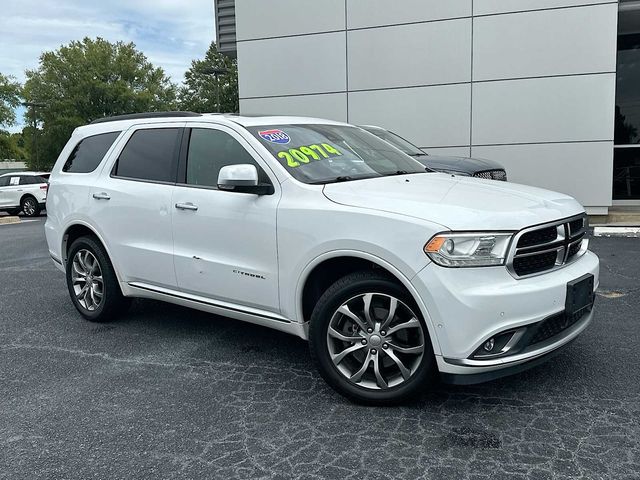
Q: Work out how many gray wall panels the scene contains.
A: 11